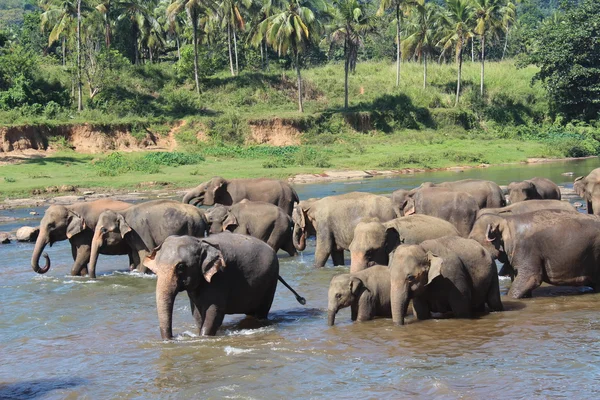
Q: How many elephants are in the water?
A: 15